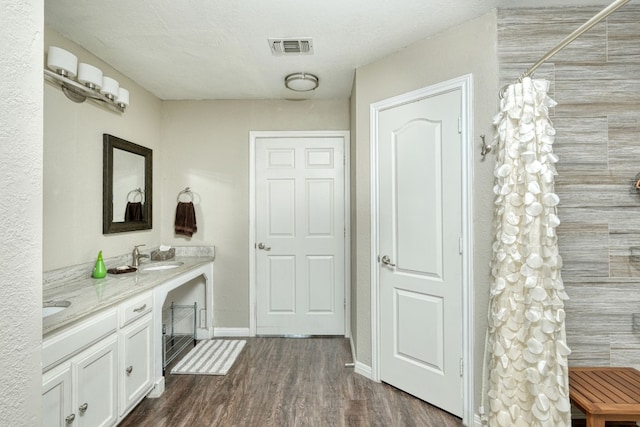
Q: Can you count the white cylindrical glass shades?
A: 4